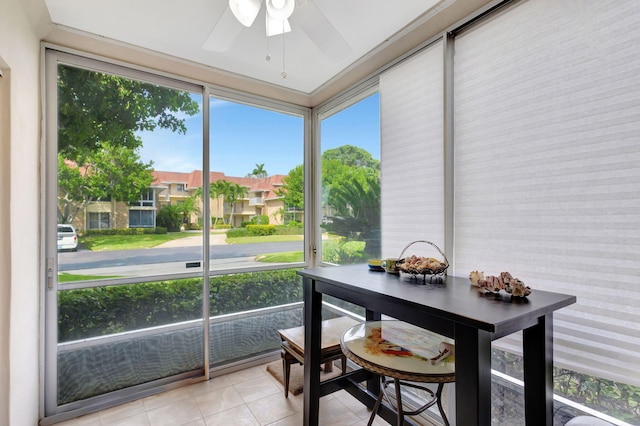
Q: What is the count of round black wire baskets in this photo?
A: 1